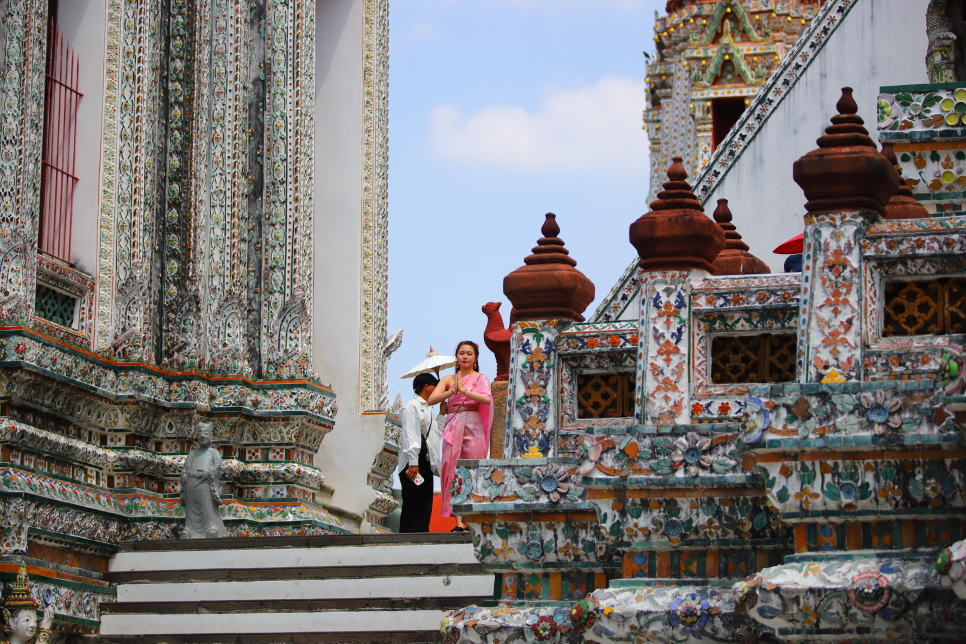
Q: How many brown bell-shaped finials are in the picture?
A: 5